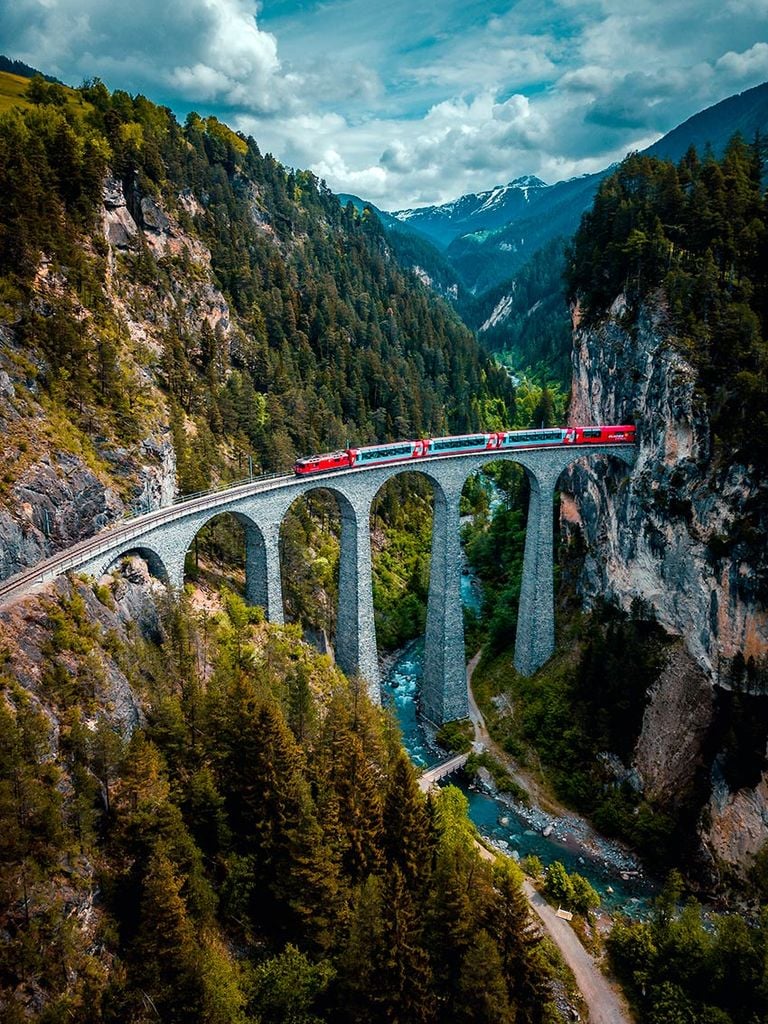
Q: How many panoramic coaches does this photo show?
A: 3